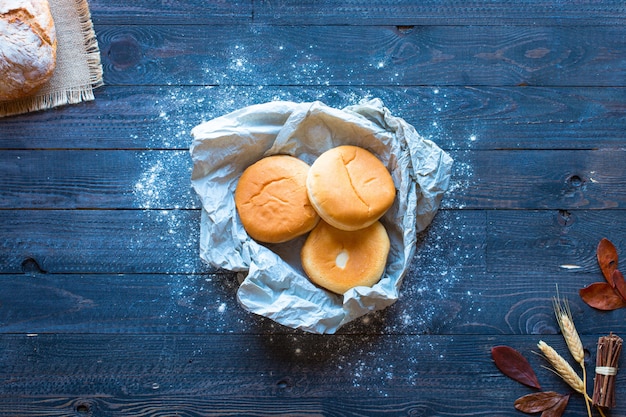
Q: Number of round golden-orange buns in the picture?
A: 3